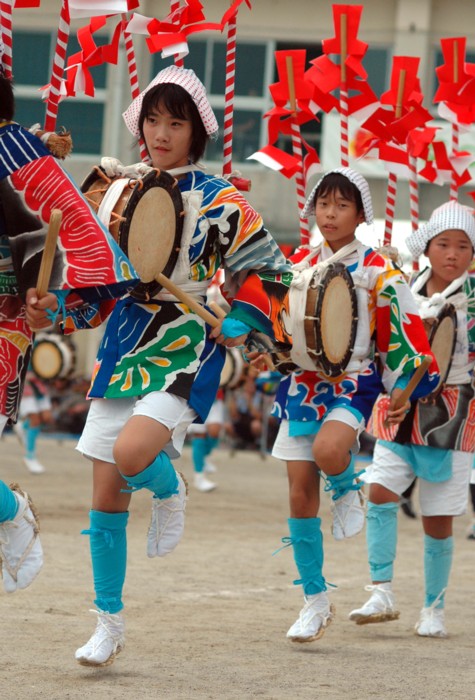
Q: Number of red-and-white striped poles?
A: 10